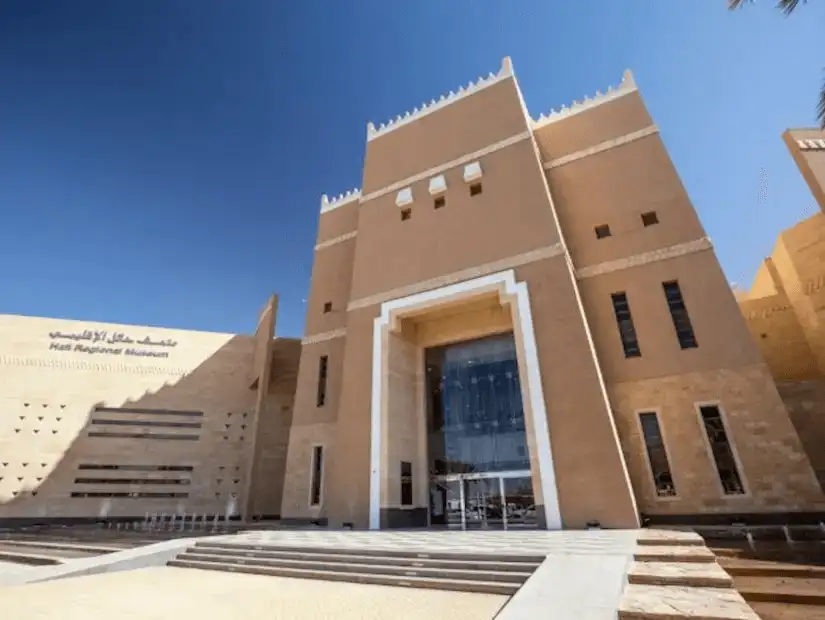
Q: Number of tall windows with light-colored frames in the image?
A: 3